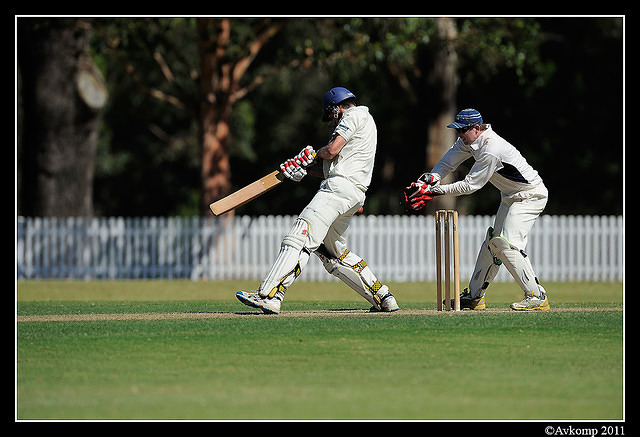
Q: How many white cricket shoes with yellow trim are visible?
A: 2